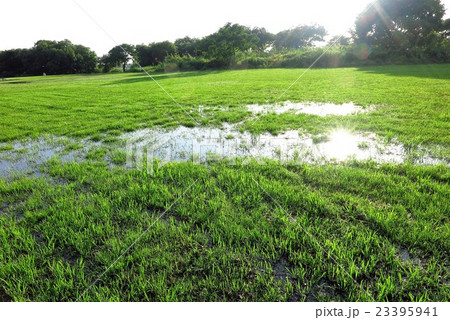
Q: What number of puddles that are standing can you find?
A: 2